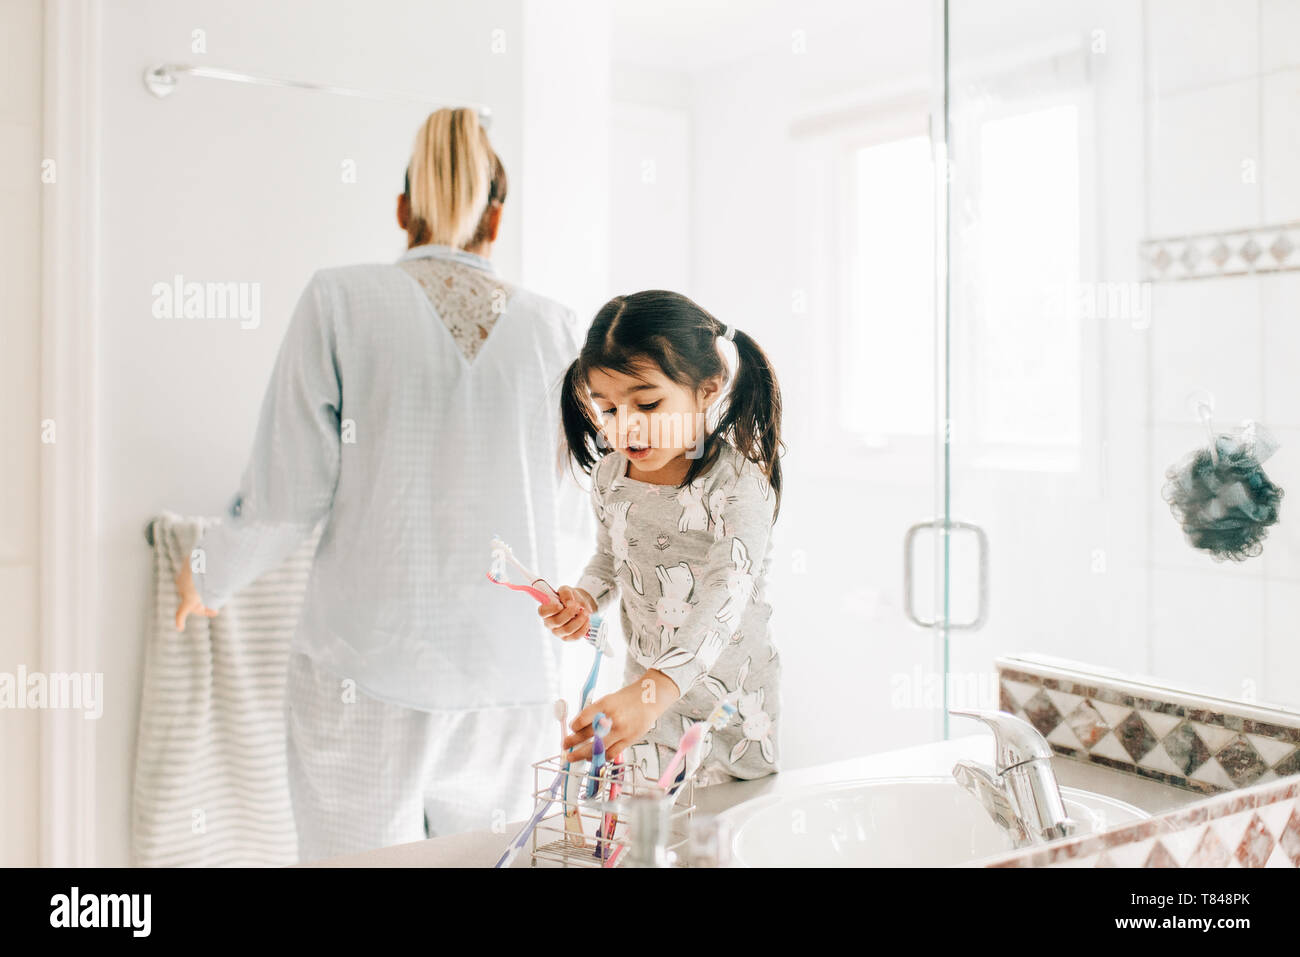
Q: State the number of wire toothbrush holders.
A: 1